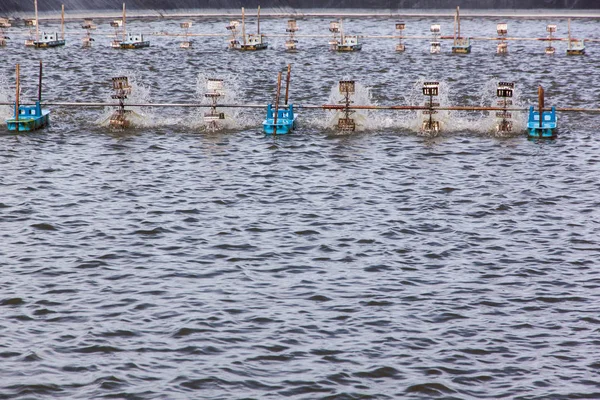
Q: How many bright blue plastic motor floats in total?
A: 3